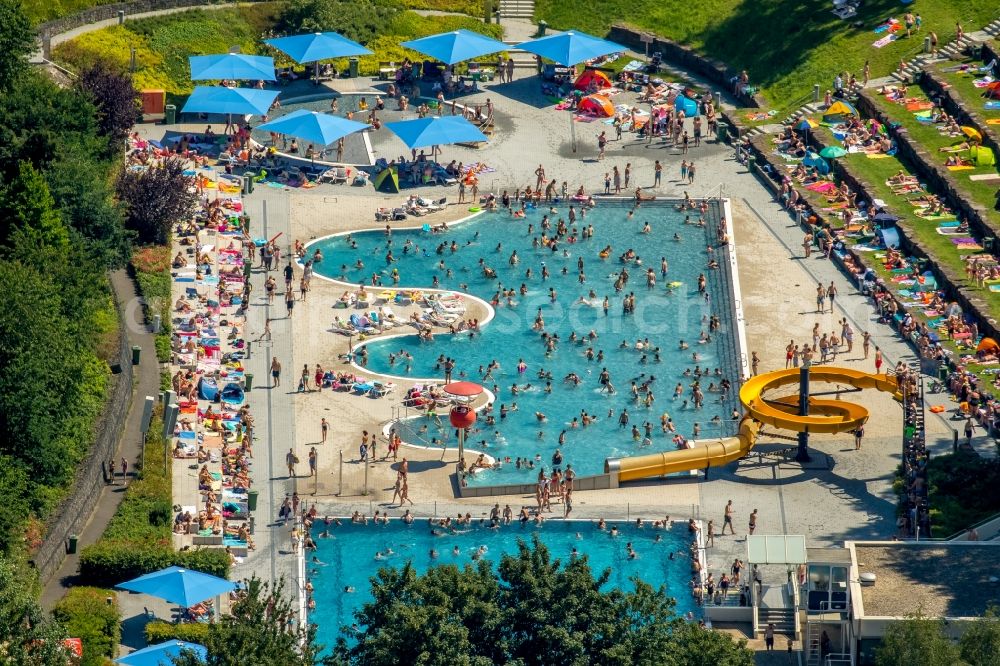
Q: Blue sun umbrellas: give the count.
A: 9